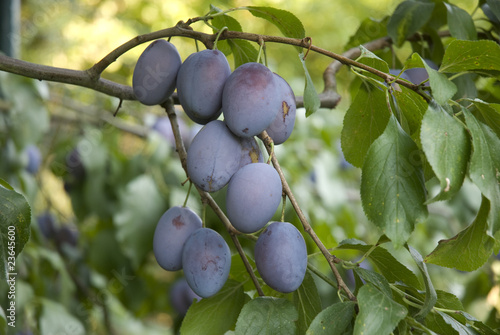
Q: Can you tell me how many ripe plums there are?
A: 10